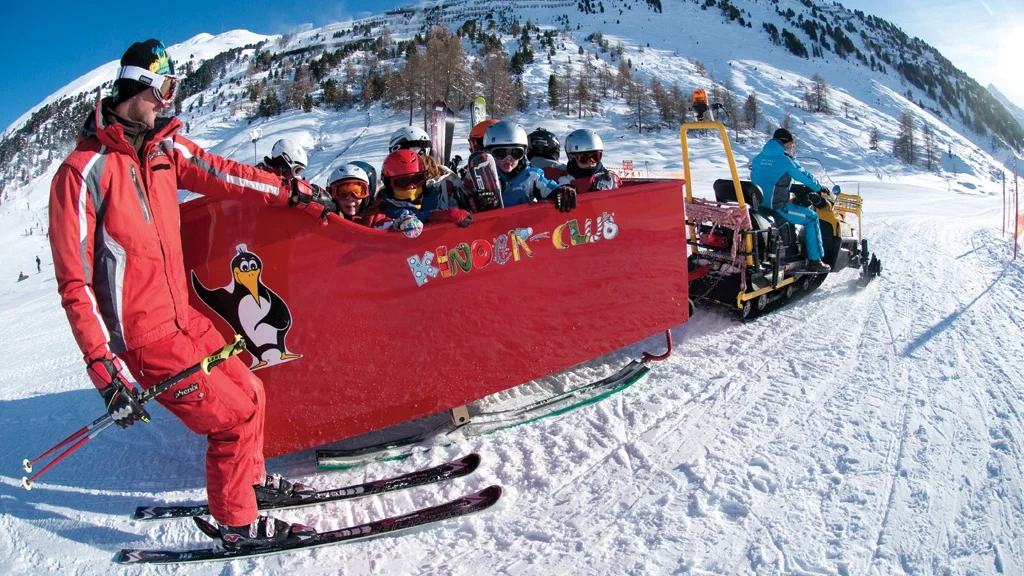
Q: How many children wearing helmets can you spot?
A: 9